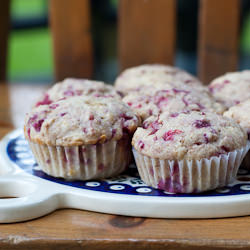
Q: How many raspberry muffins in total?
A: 7